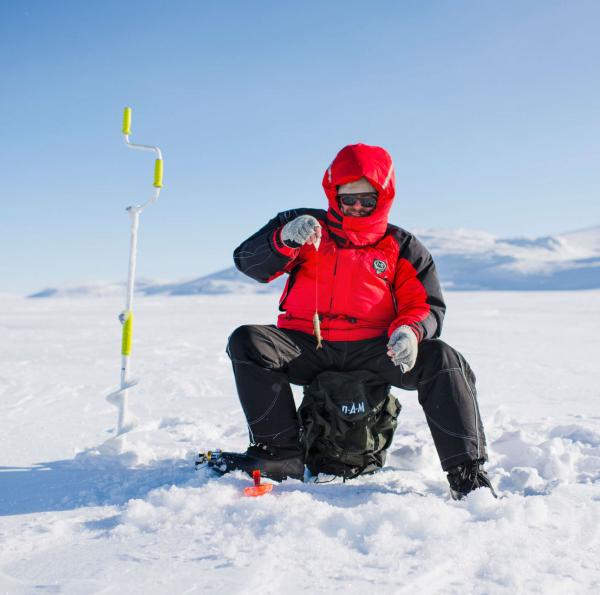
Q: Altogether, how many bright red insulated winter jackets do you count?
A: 1